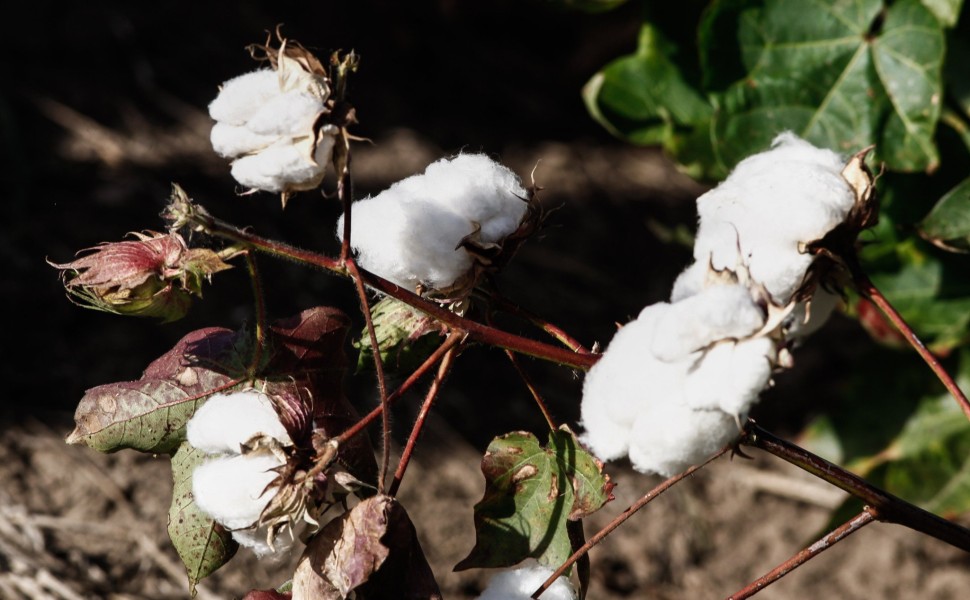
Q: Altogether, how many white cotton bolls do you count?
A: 6